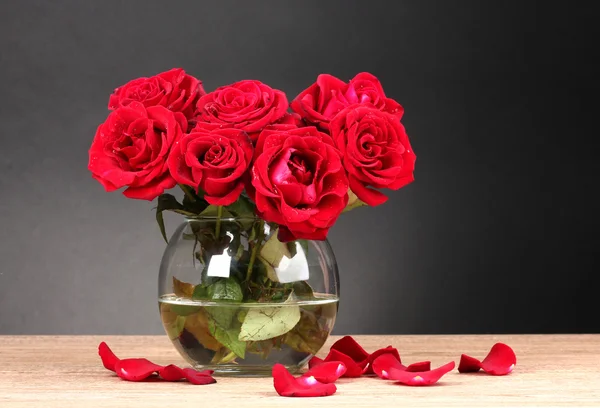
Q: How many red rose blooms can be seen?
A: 7